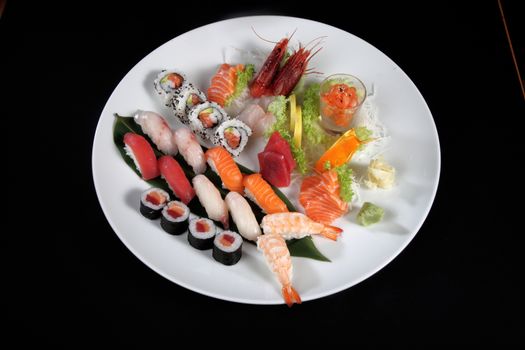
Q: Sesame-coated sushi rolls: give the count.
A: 4